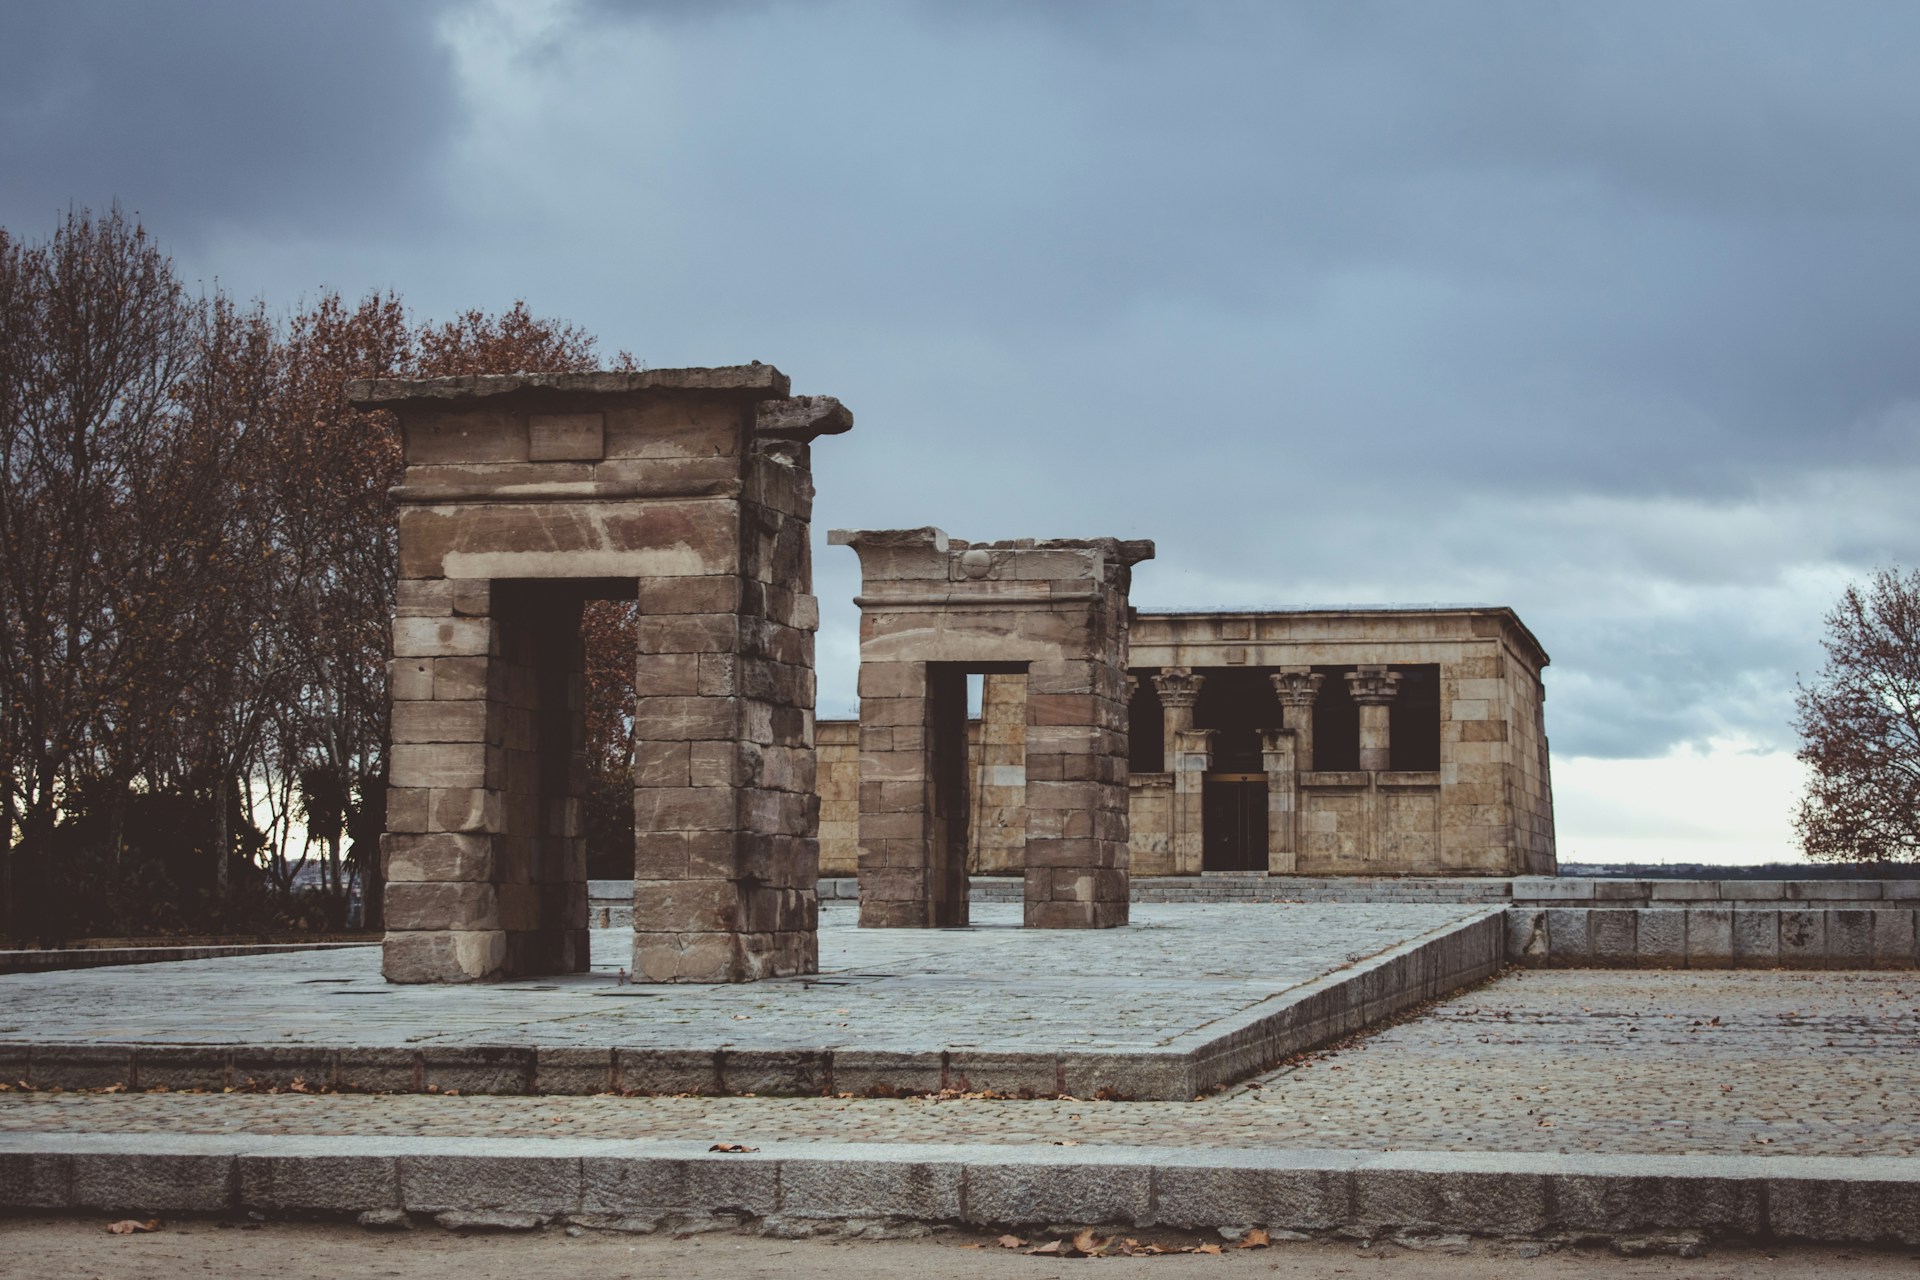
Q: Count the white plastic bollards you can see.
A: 0